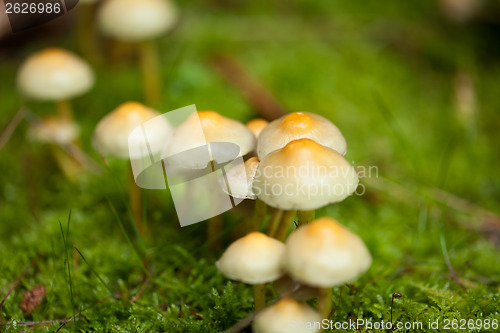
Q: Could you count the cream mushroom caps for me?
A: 12